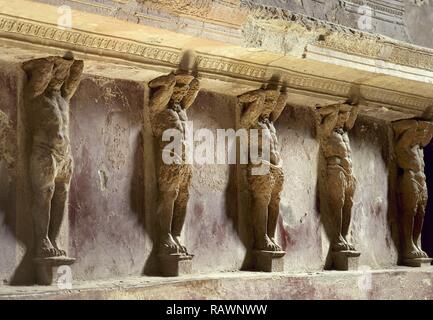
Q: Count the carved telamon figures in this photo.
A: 5